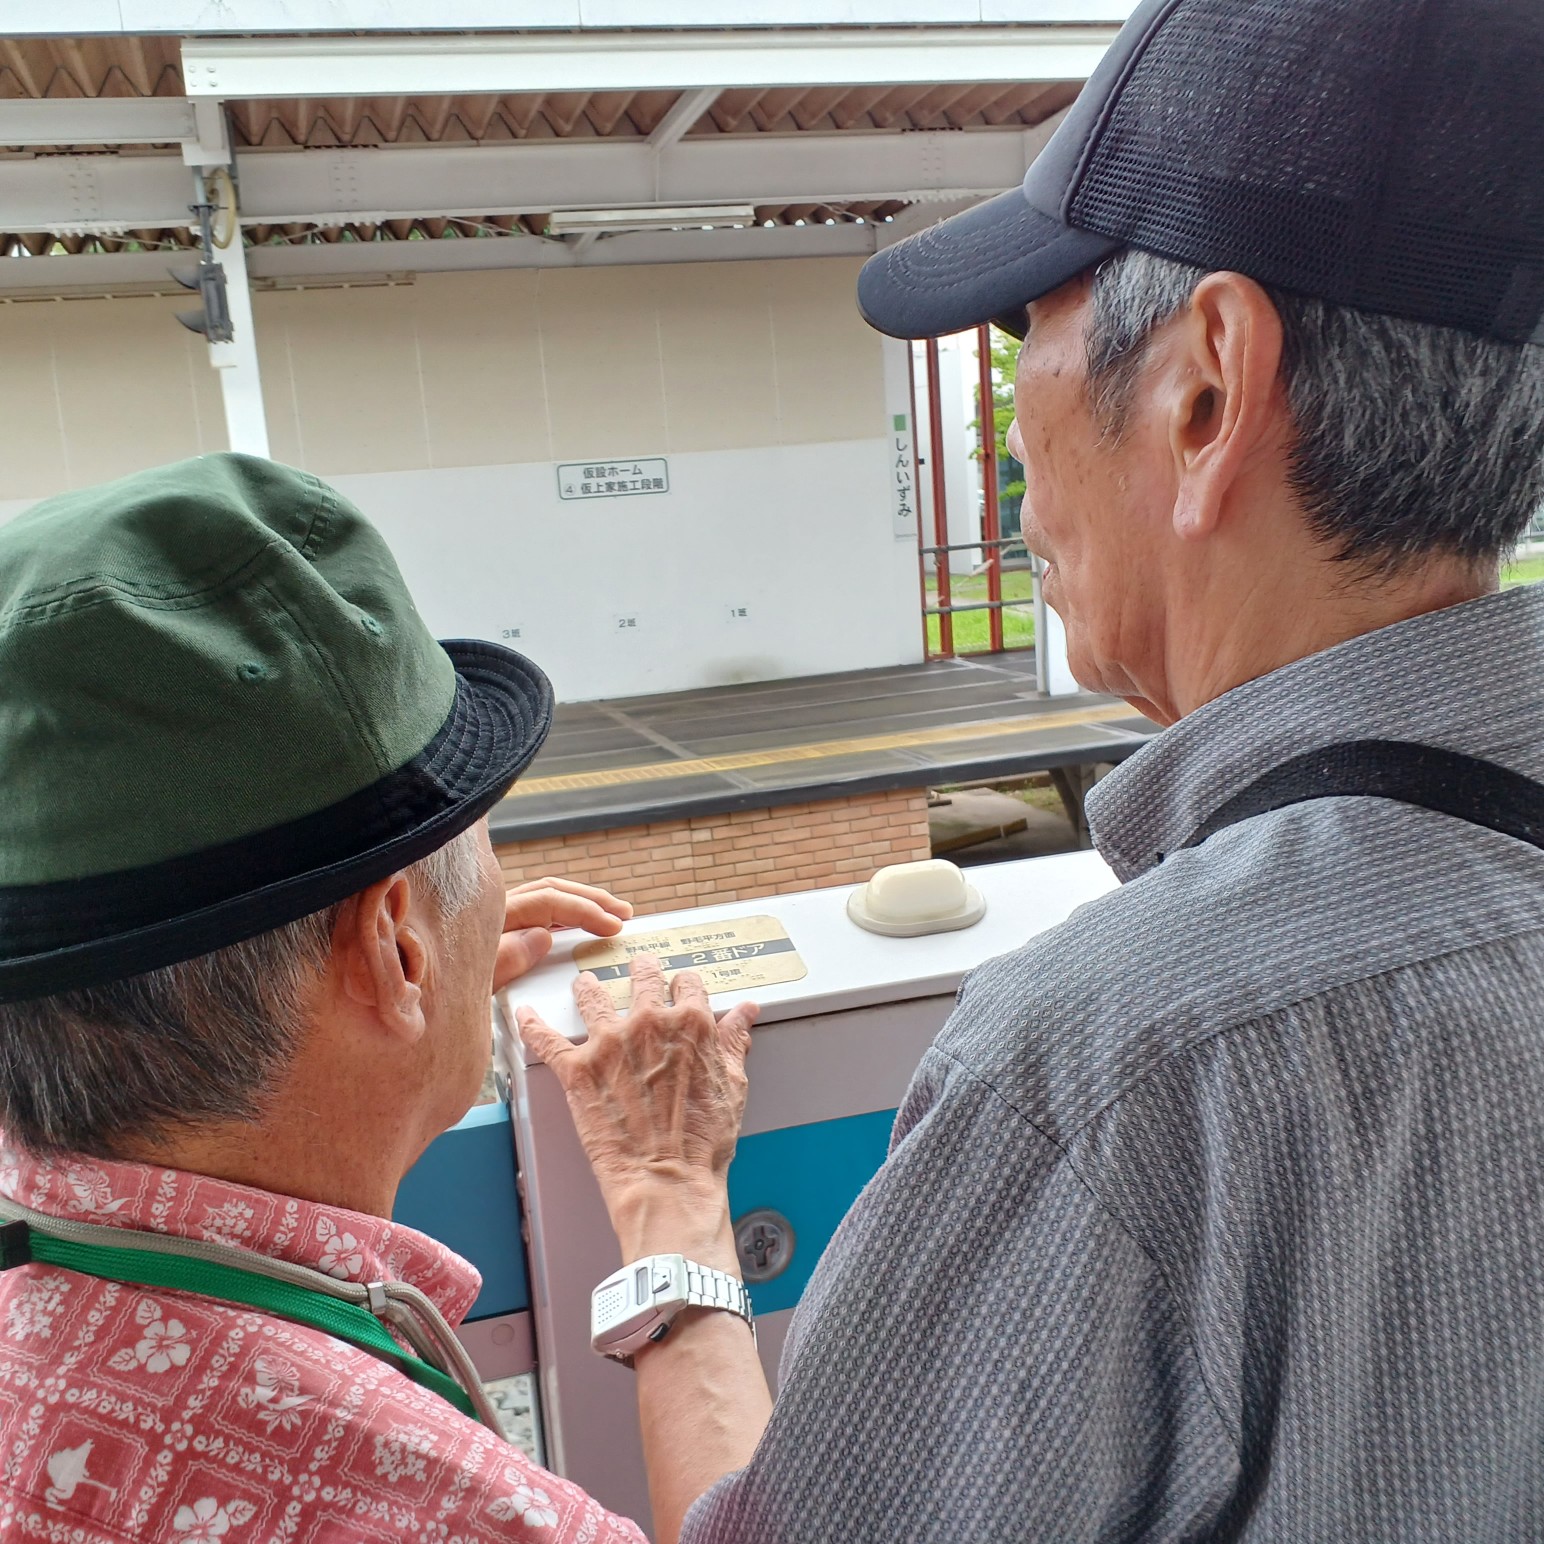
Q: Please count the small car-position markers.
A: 3